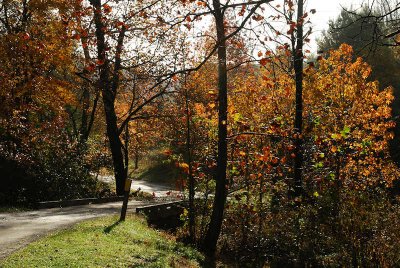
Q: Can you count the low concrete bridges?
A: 1